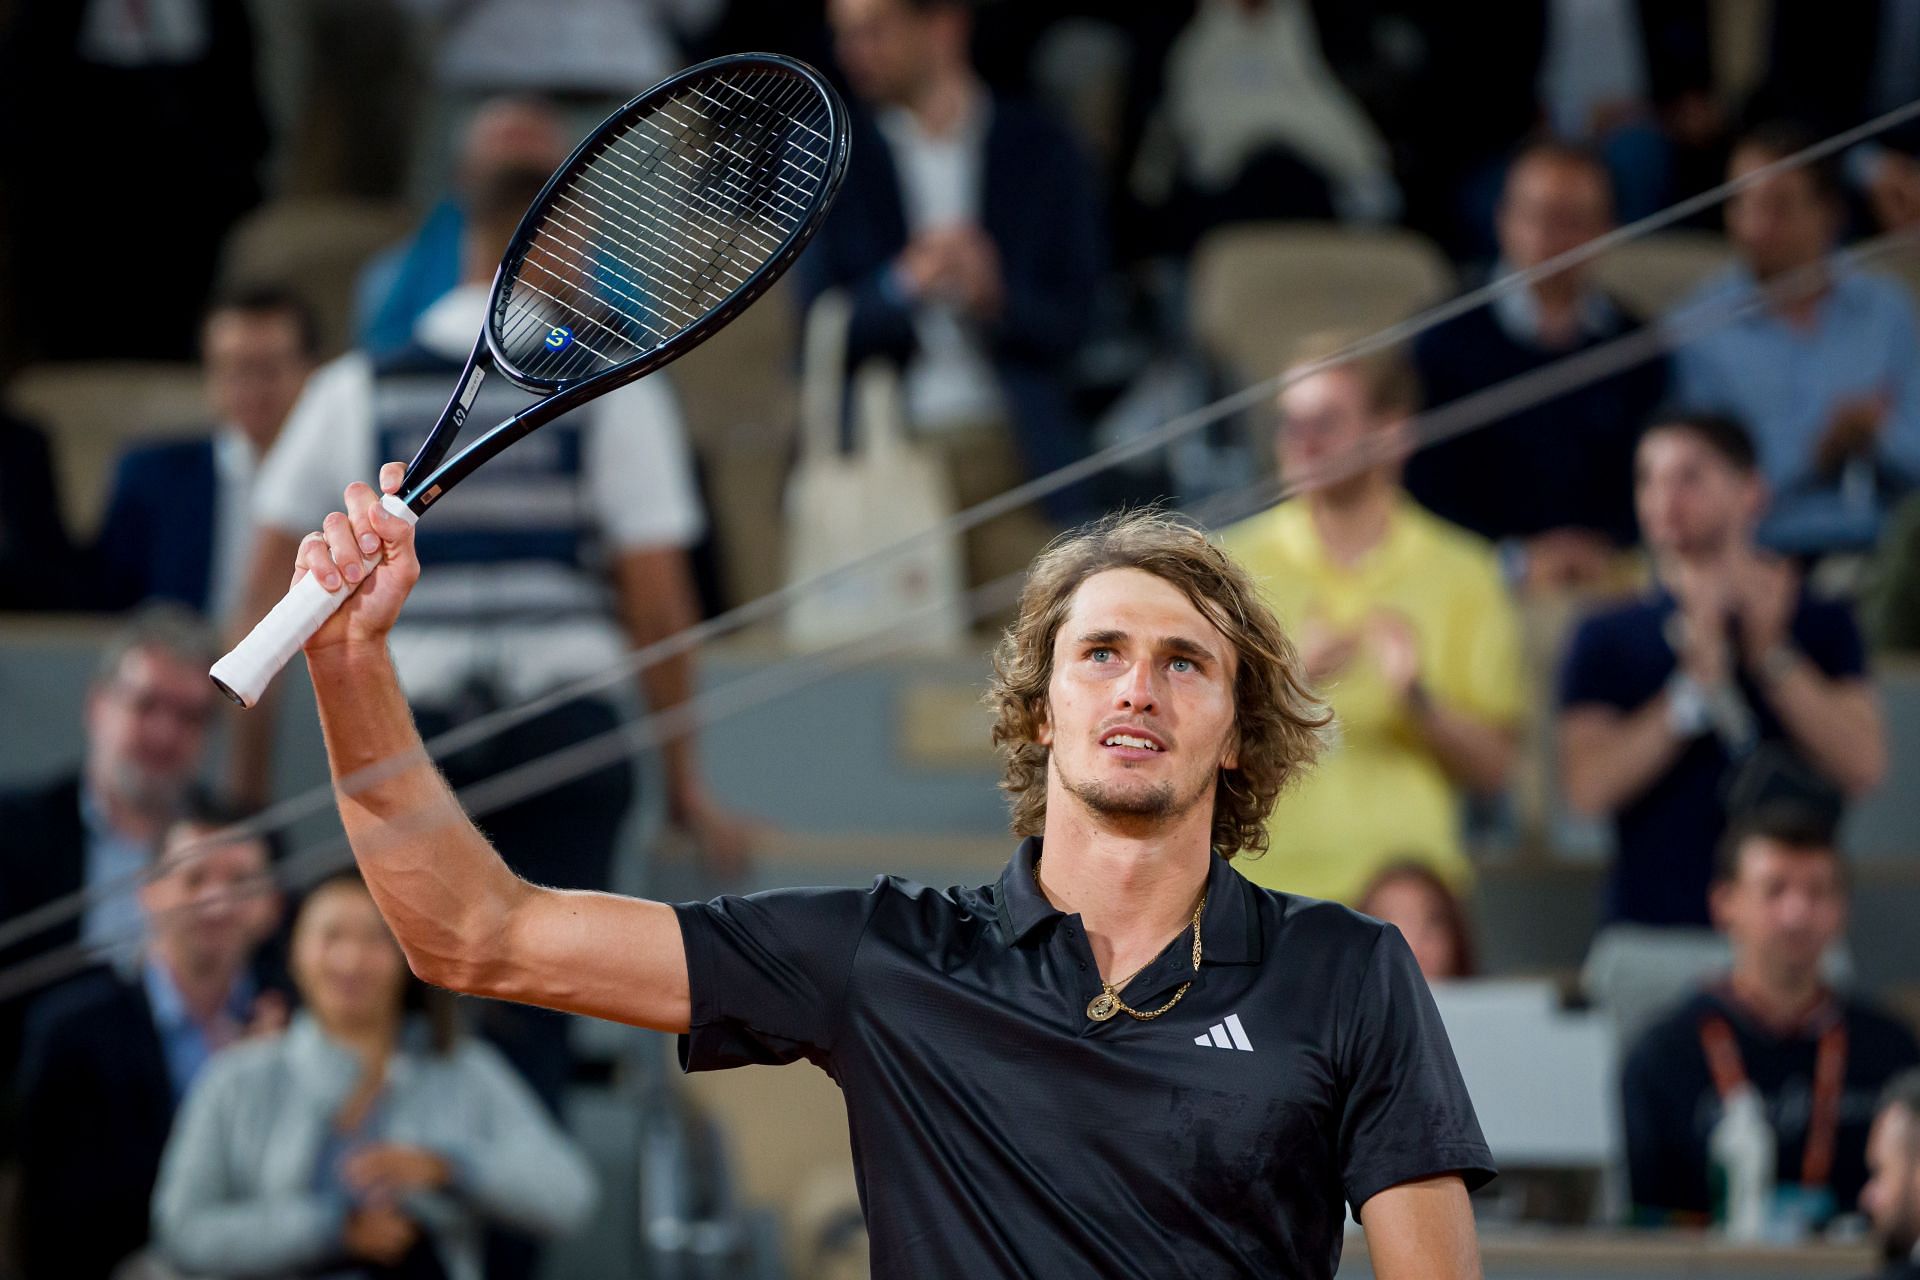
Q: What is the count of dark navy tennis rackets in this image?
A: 1